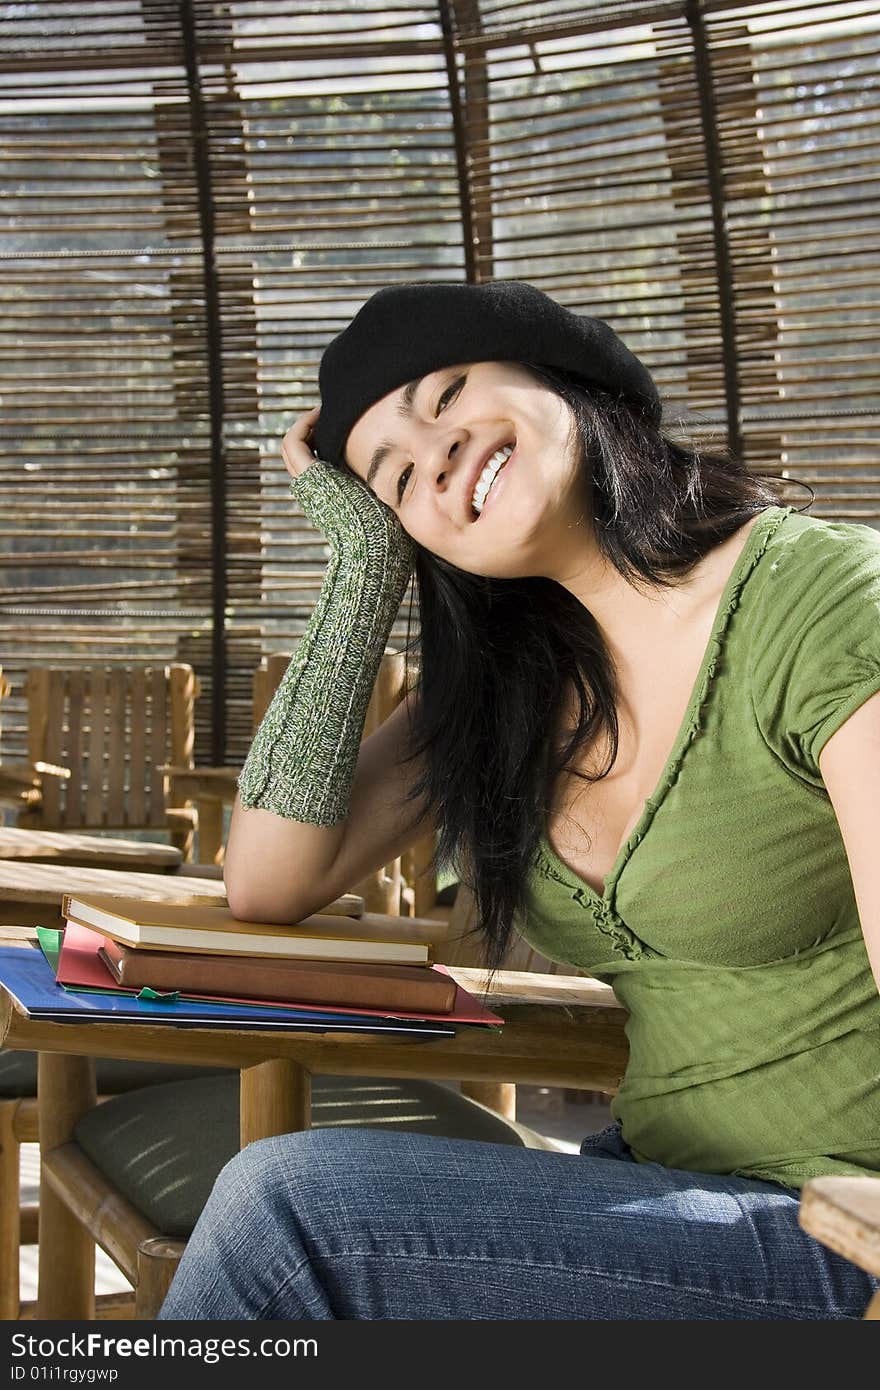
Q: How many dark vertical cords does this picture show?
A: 3